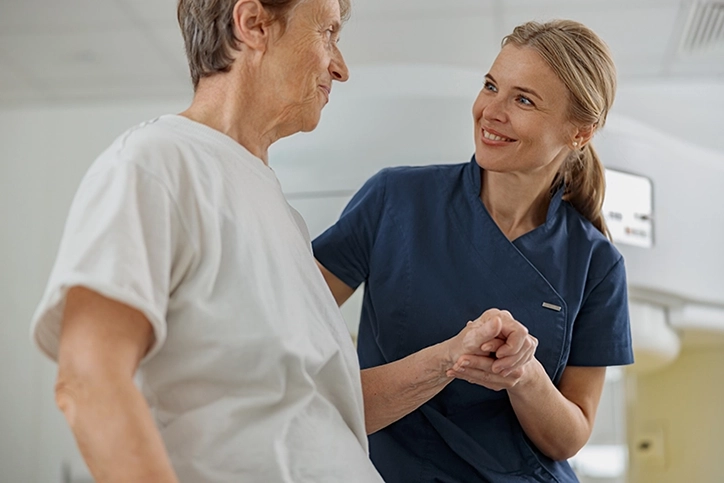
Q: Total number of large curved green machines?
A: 0